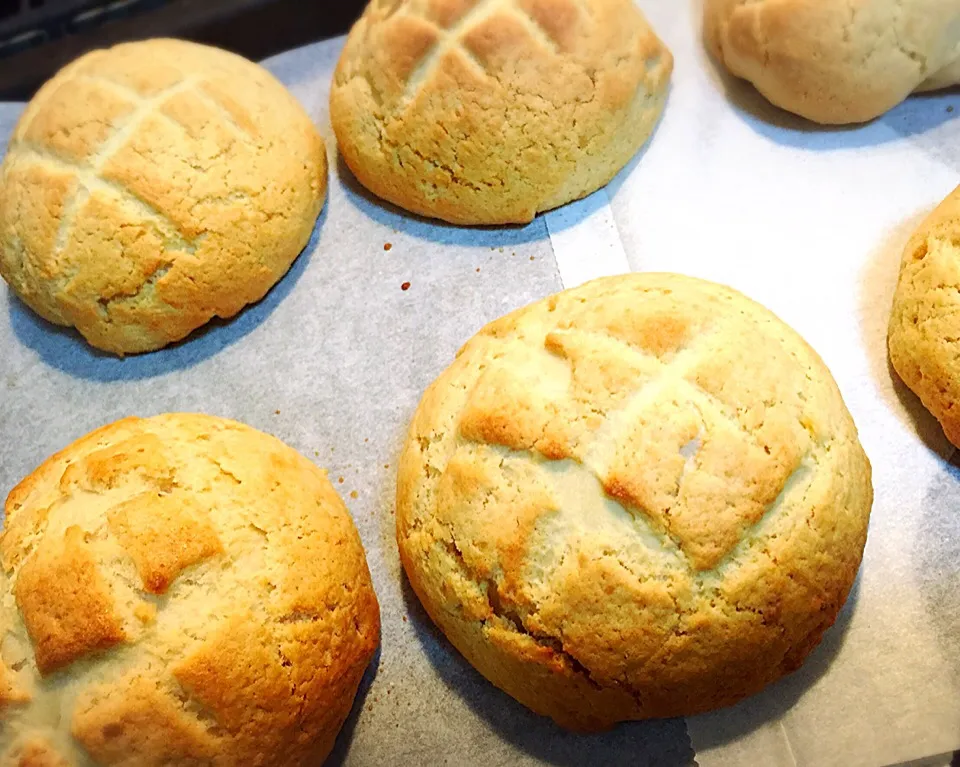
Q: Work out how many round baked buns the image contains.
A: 6